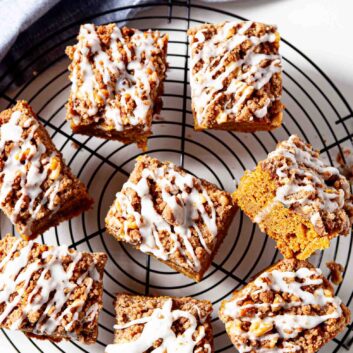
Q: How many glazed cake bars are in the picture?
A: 8